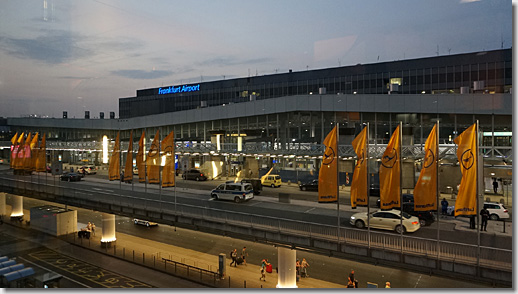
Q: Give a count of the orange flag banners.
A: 15